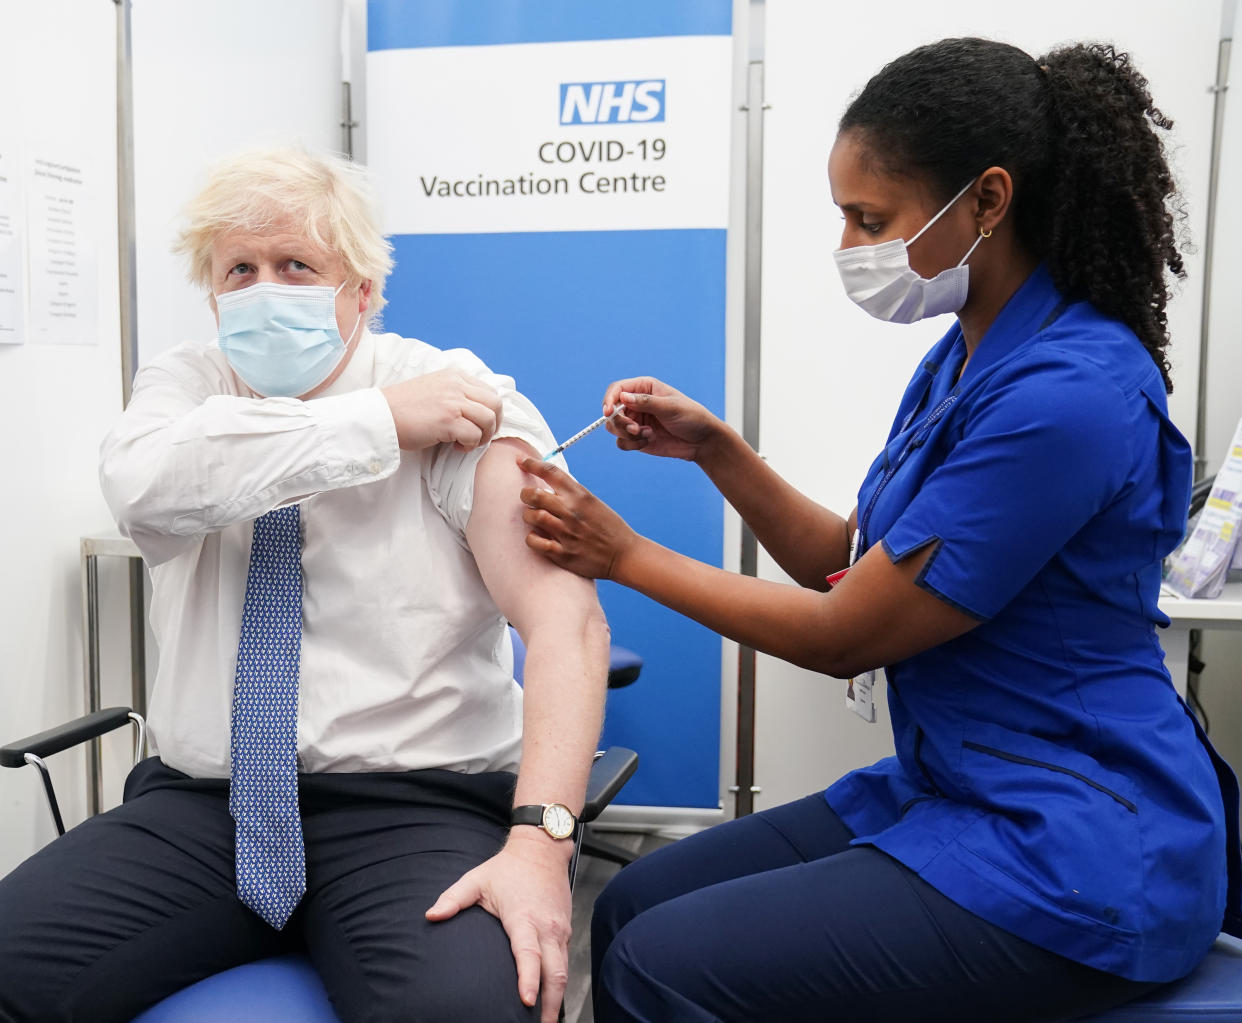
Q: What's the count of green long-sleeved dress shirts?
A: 0